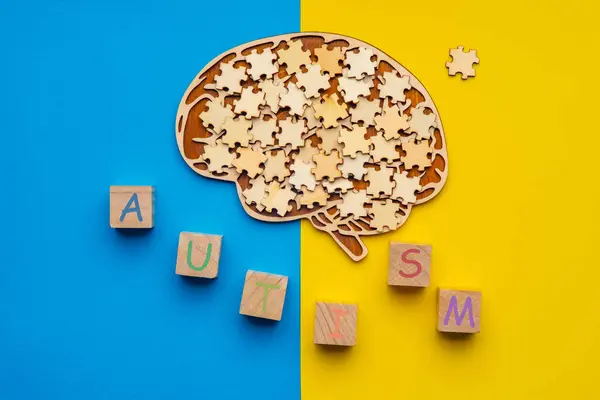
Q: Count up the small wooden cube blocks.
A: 6